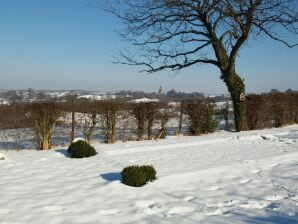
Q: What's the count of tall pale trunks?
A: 0